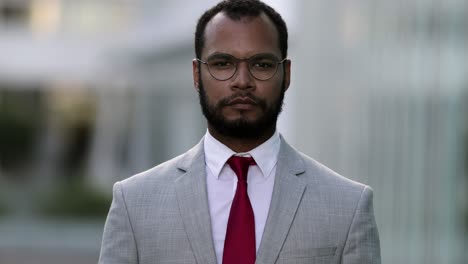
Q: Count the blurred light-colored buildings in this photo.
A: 2